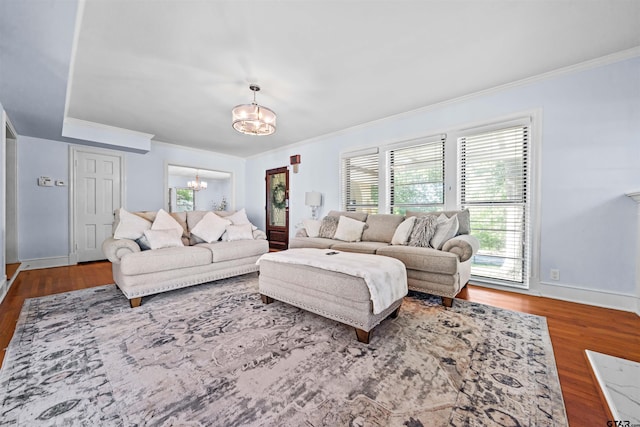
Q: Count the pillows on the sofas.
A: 12